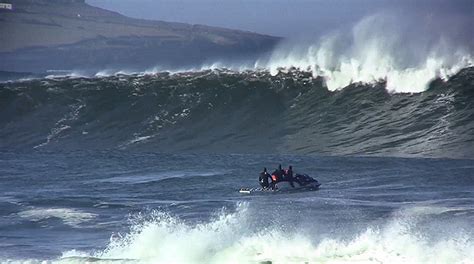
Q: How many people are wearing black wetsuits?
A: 3